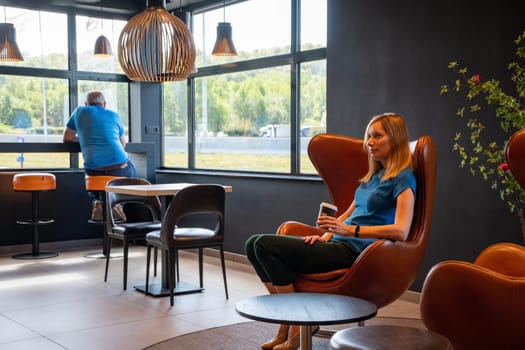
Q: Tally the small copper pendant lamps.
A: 3